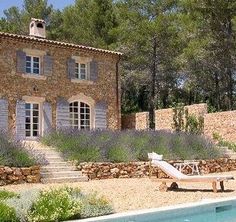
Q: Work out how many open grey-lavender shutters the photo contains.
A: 9